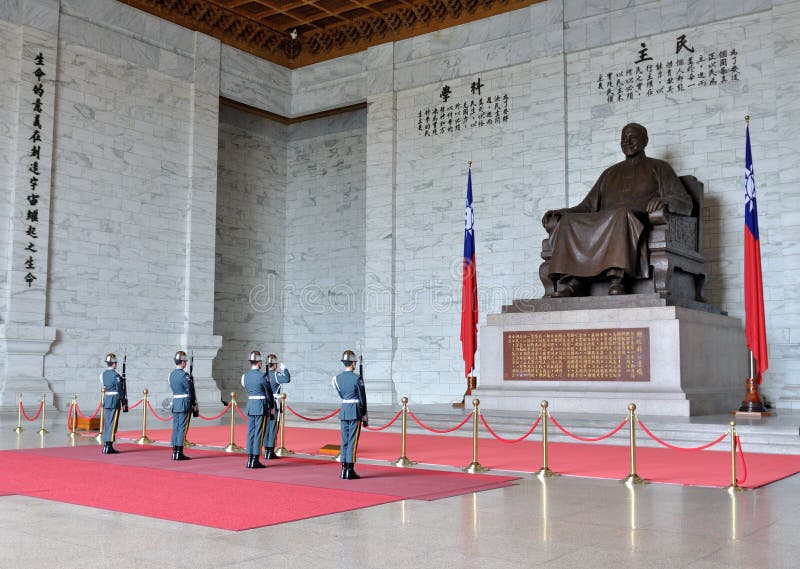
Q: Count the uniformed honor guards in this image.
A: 5